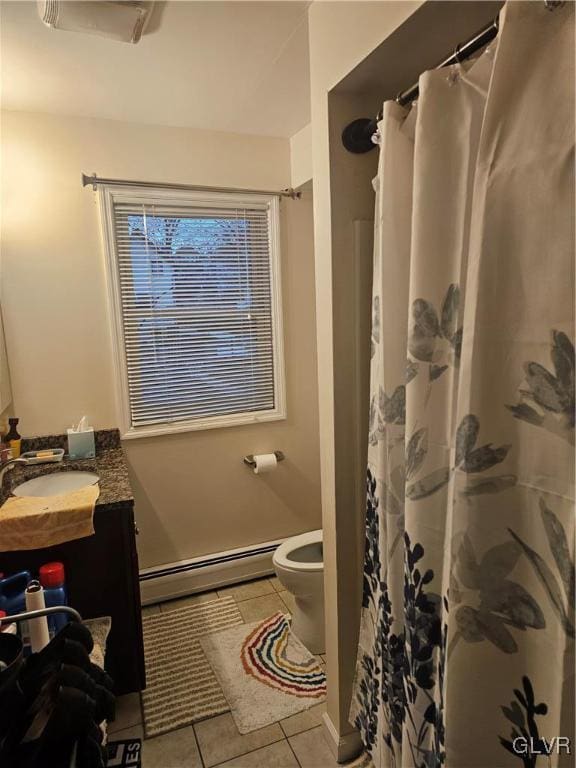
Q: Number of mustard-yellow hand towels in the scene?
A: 1